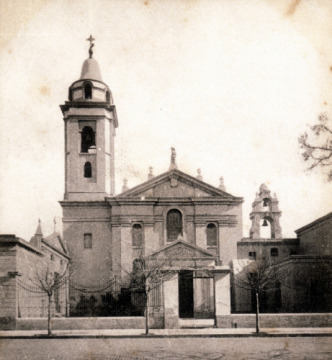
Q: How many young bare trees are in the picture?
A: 3